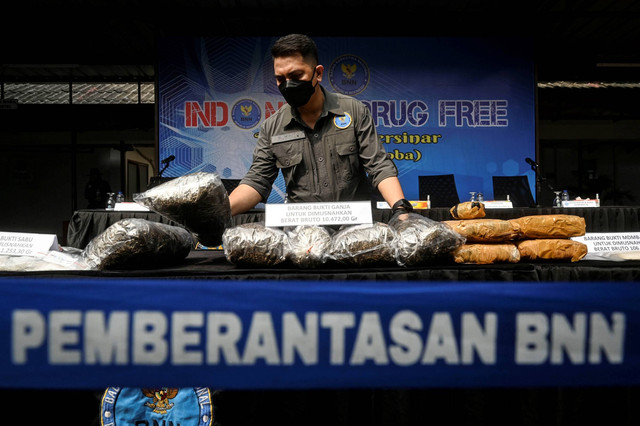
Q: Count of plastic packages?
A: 6